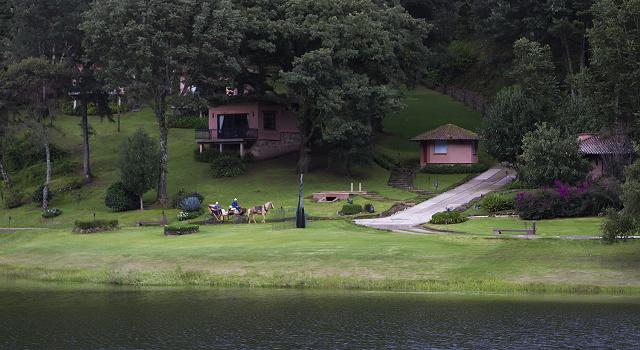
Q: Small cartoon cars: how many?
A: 0